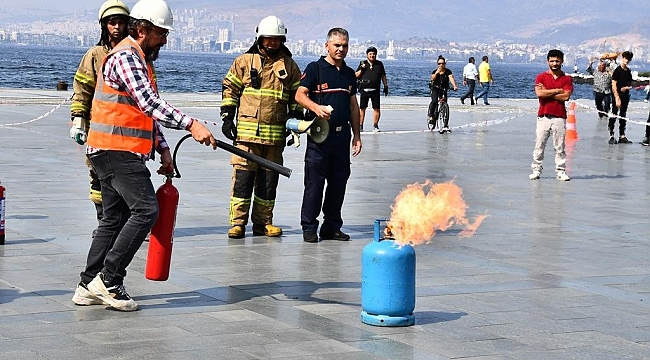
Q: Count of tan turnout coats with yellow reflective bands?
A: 2